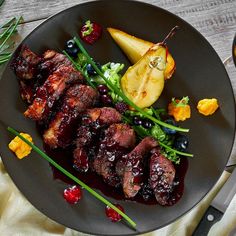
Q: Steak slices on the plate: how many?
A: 8